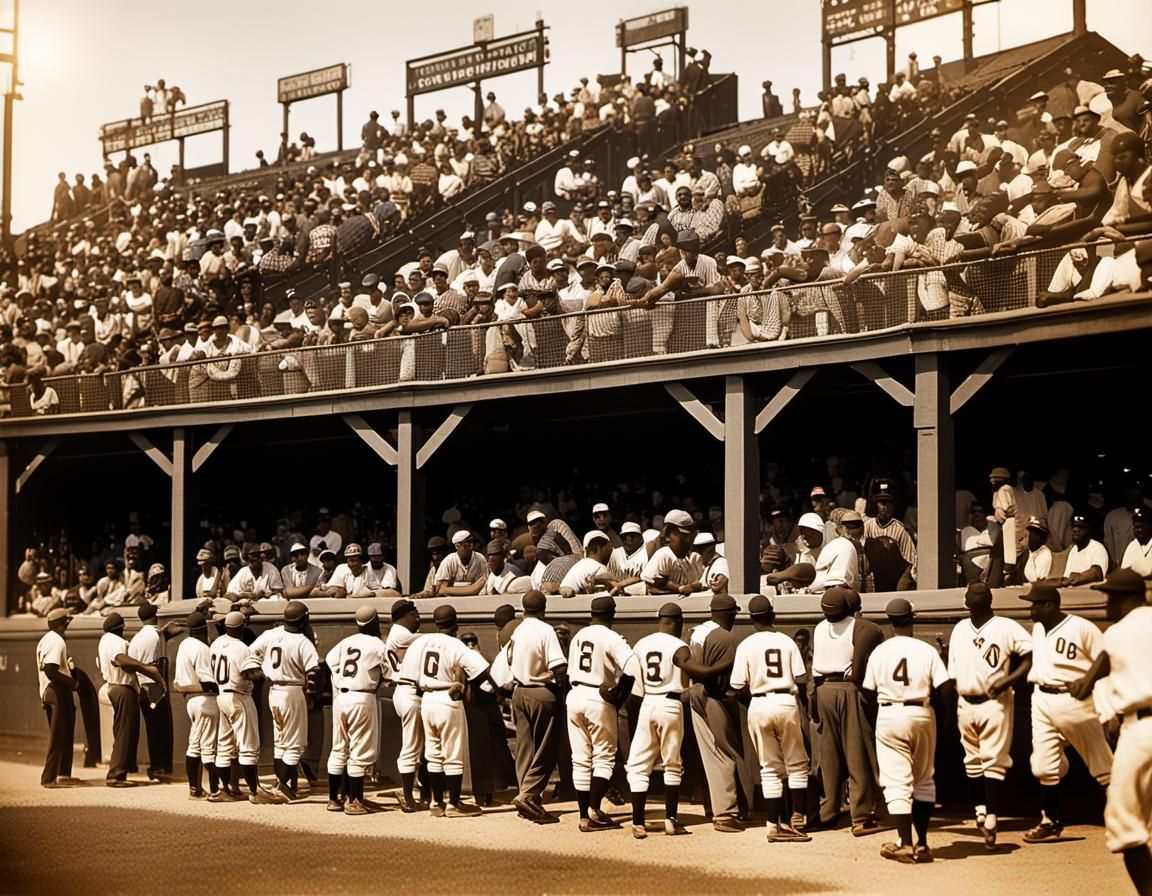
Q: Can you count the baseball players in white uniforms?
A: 13